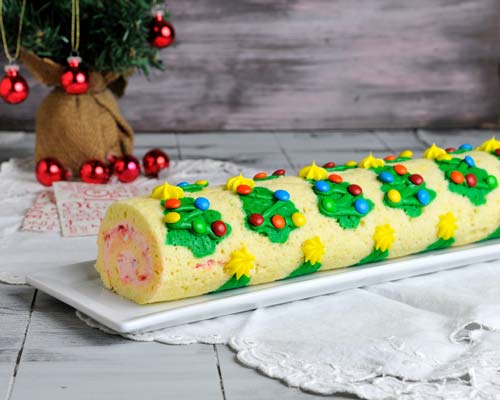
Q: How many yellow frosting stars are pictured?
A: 10